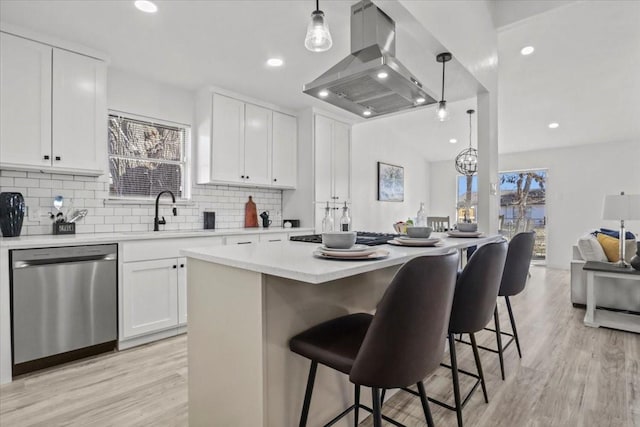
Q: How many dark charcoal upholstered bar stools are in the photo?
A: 3